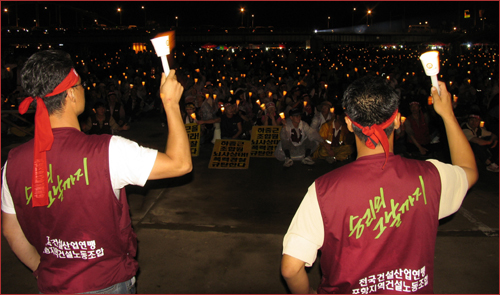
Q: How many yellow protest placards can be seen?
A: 3